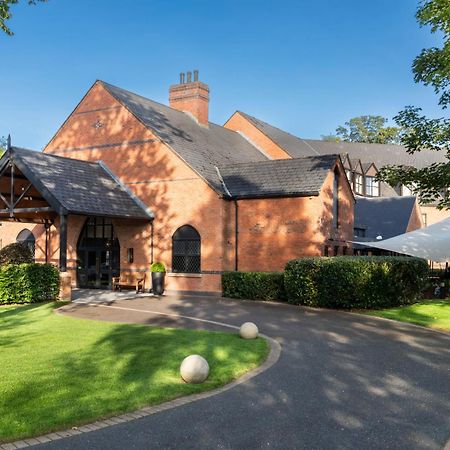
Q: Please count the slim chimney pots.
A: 3